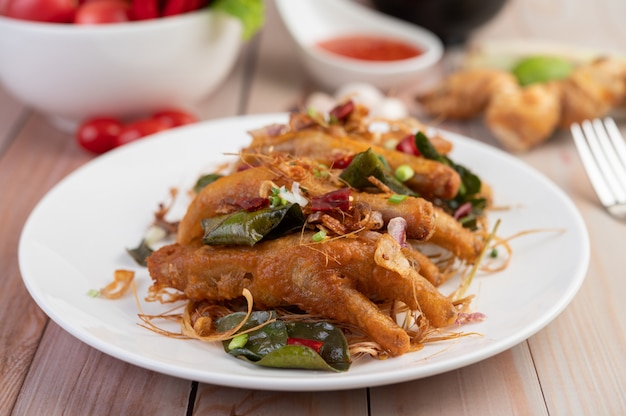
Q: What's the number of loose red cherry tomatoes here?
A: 3